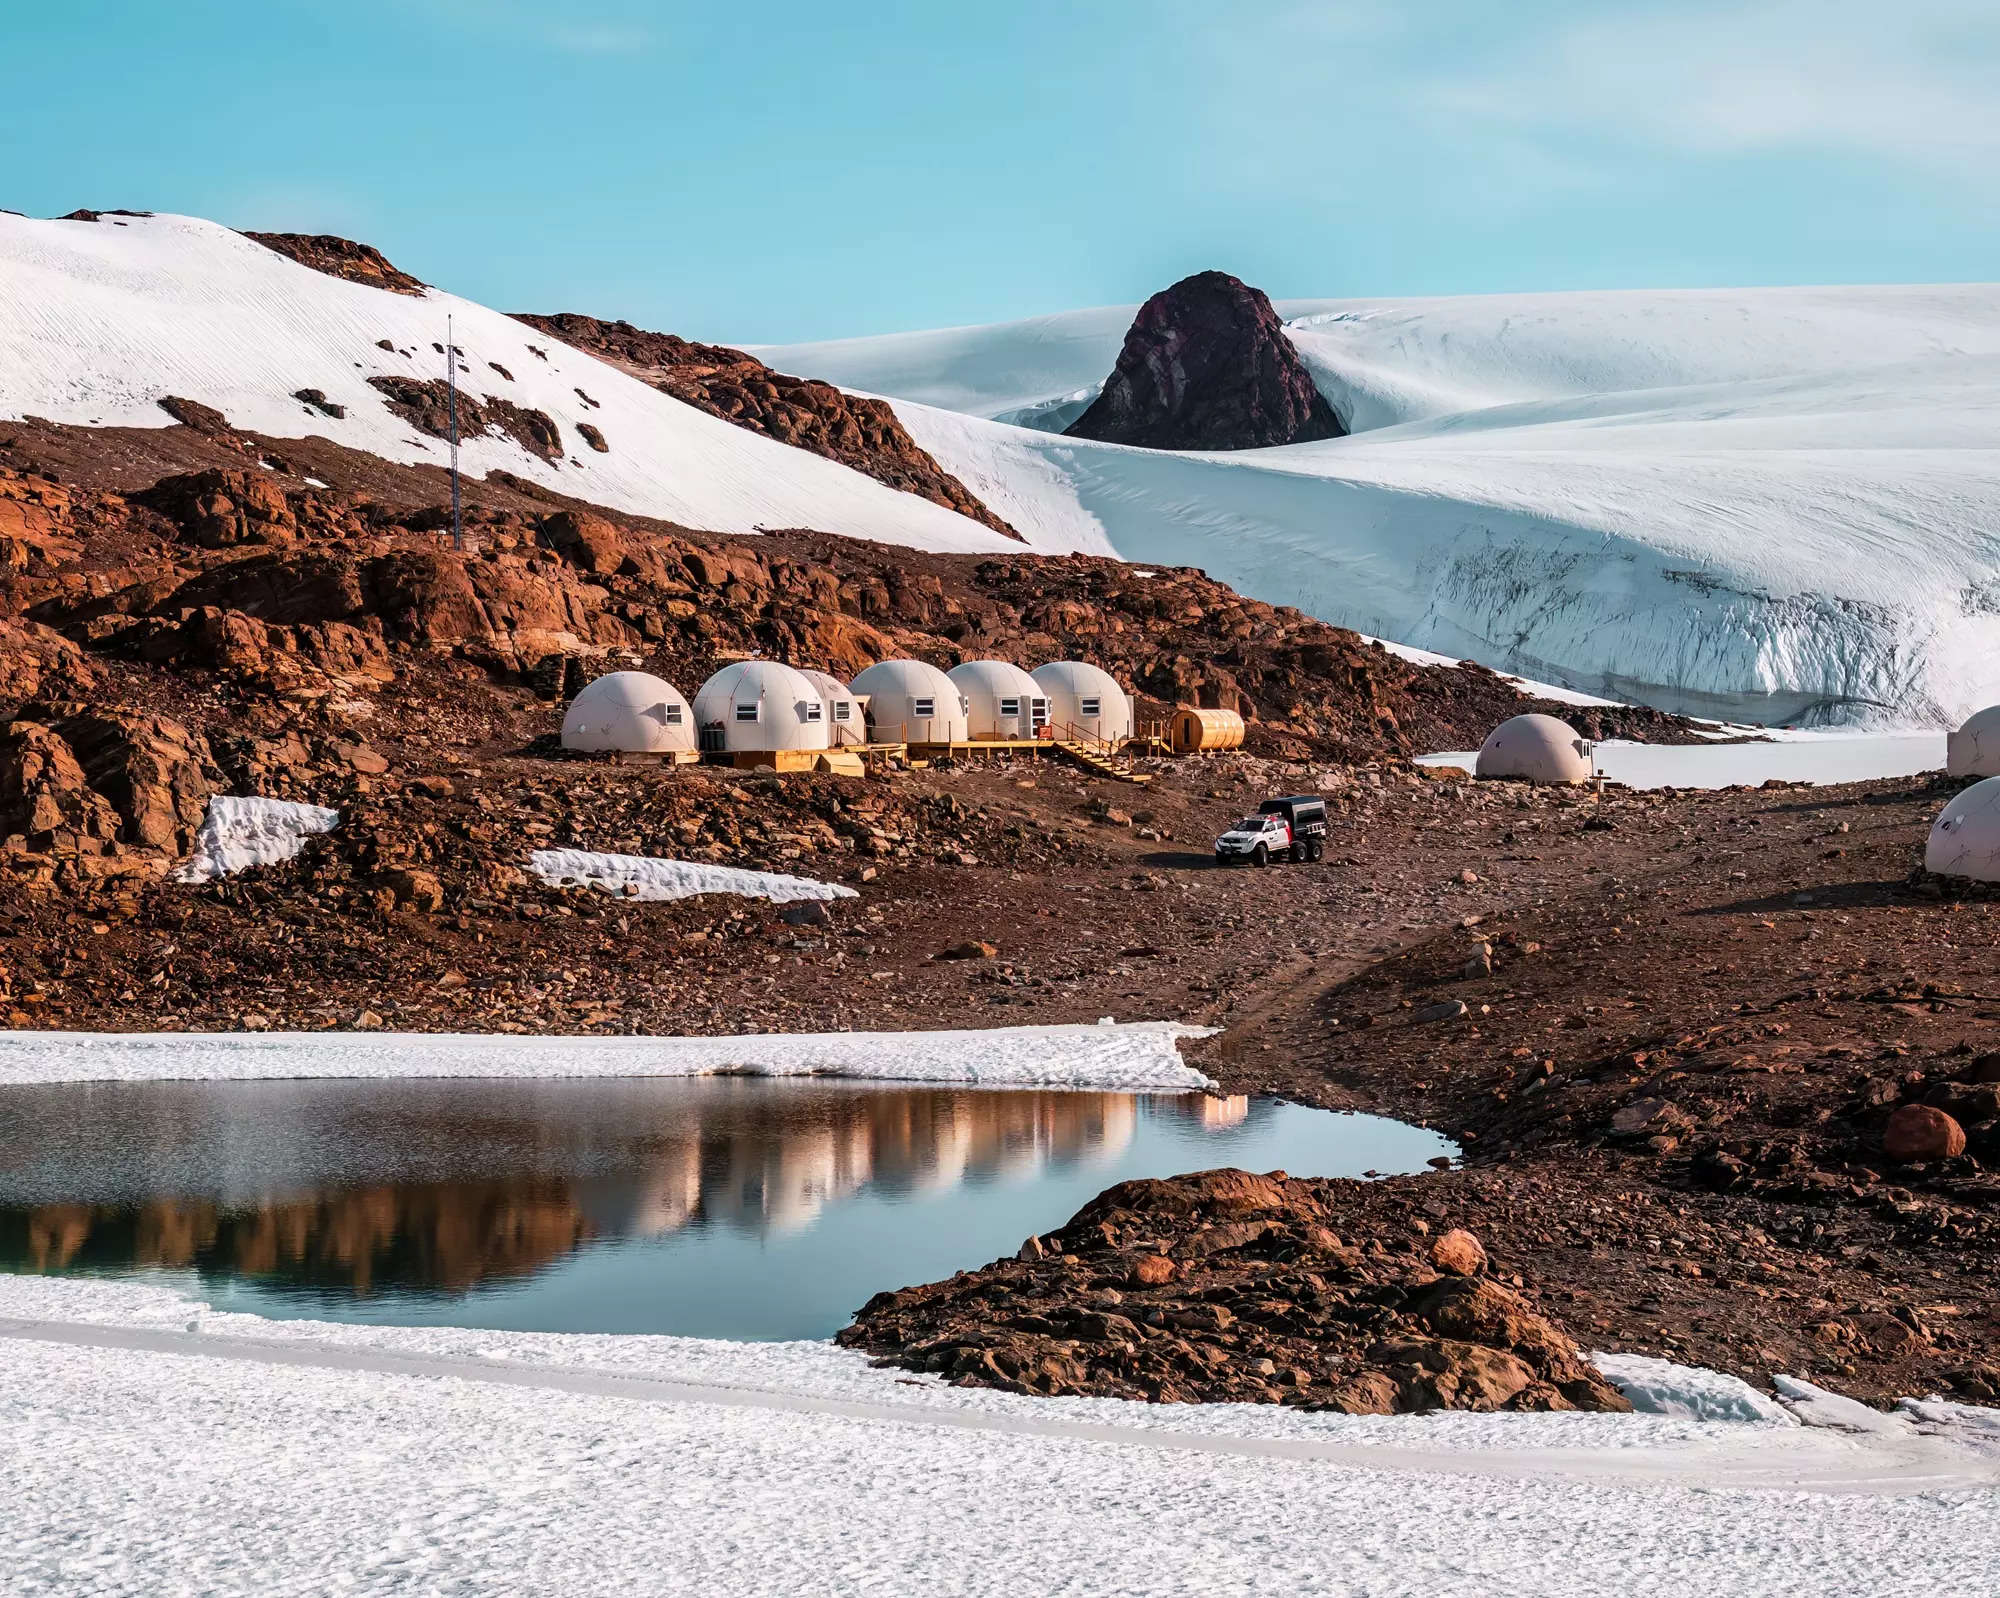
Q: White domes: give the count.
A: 9